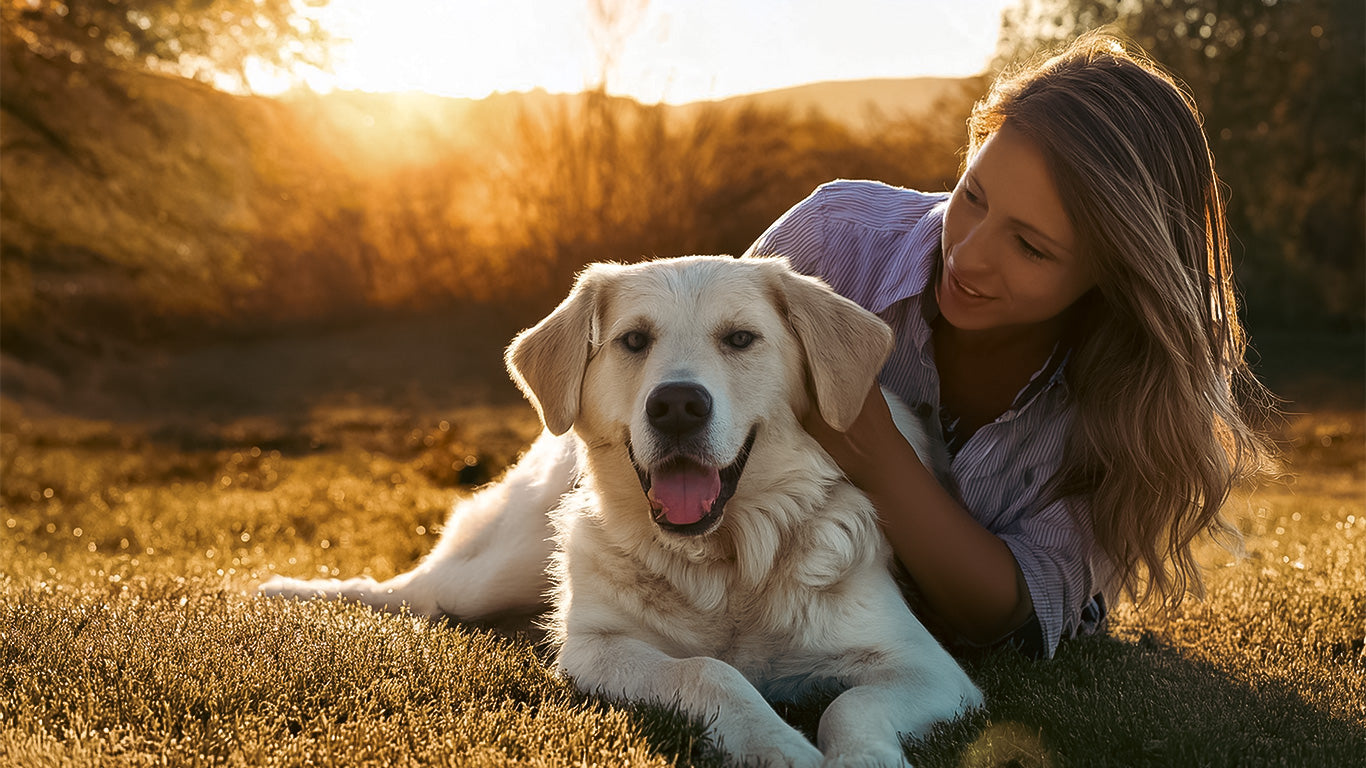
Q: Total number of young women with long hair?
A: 1